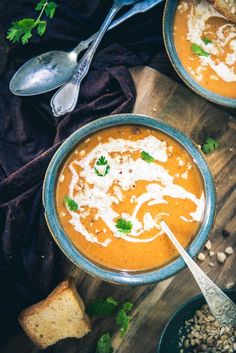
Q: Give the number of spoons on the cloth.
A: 2